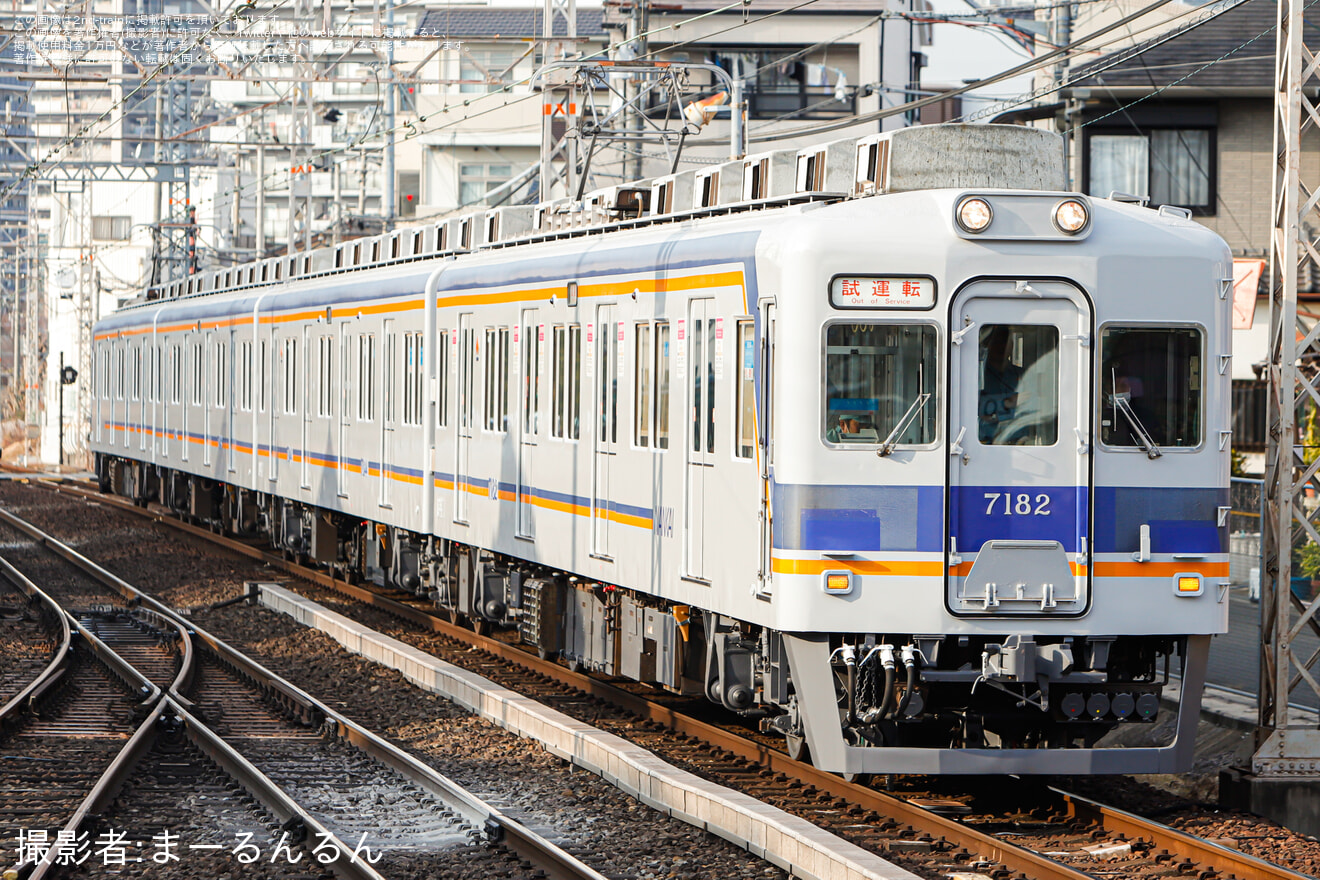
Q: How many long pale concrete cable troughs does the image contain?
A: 1